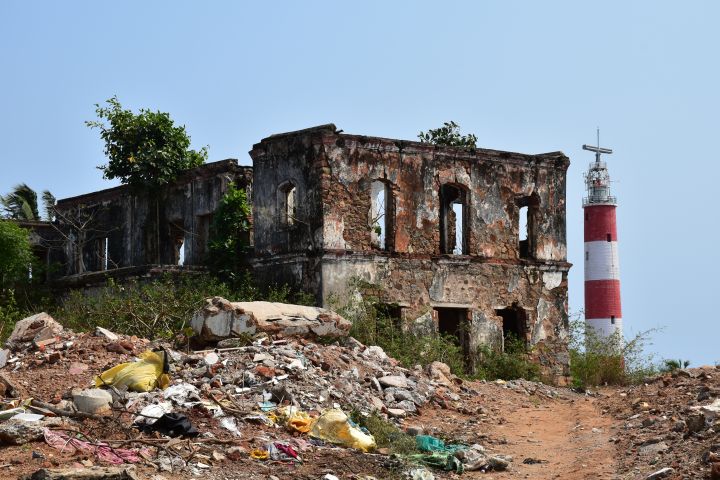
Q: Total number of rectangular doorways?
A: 3